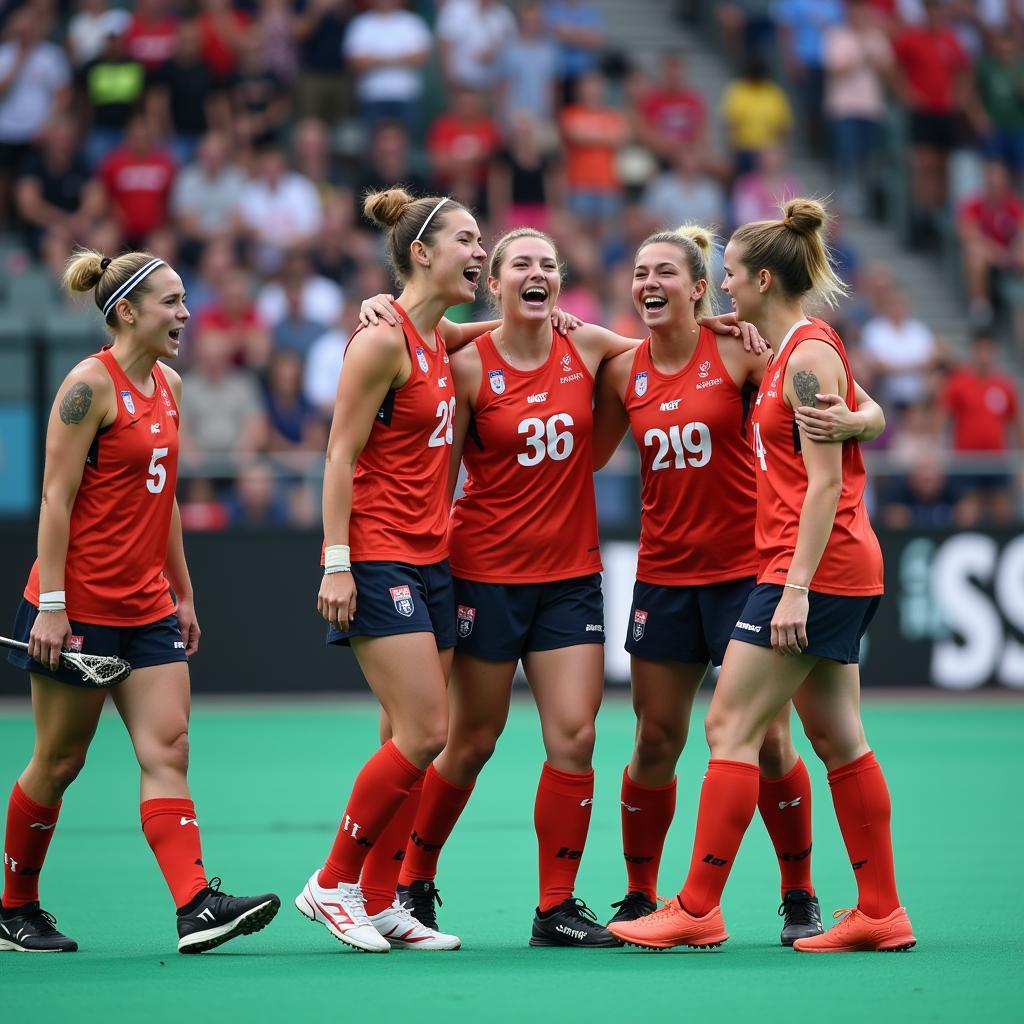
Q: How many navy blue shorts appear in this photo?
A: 5